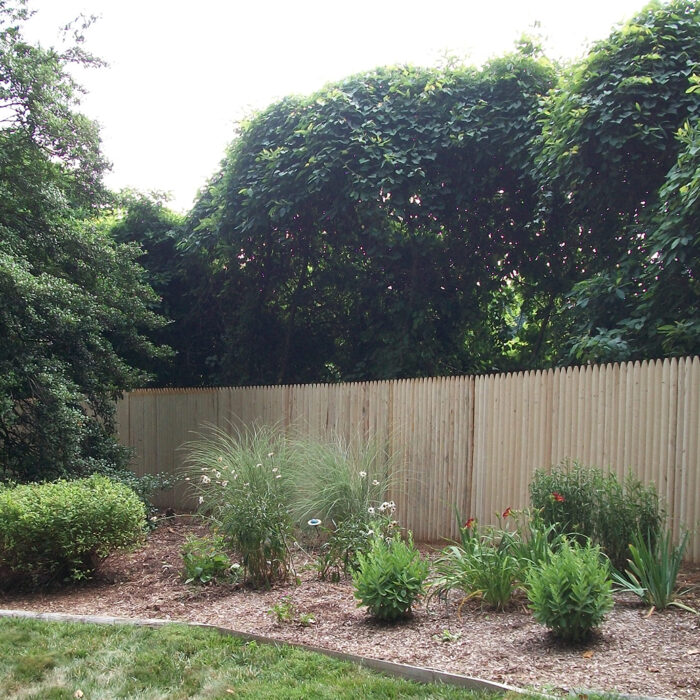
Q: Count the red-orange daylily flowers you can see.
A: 3